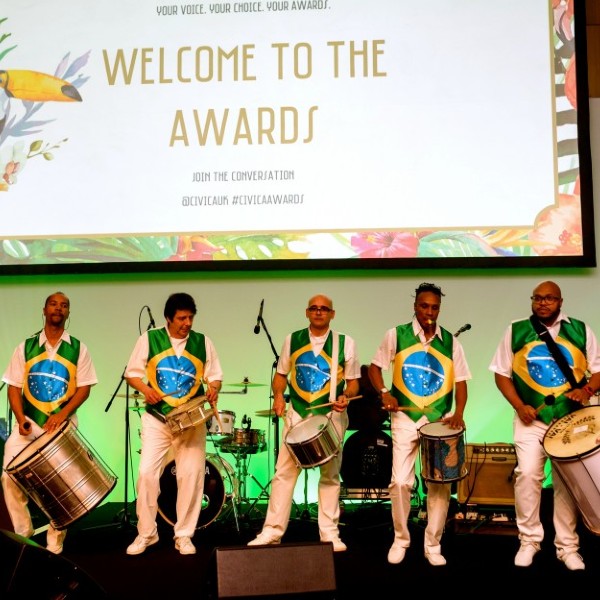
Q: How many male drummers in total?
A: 5